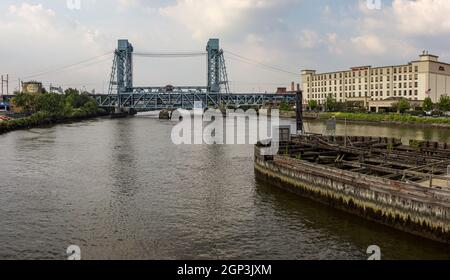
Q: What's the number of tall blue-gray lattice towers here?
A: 2